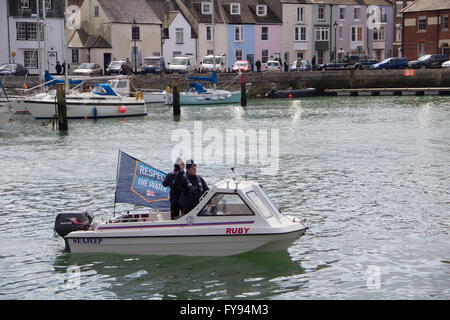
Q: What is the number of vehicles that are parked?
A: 14